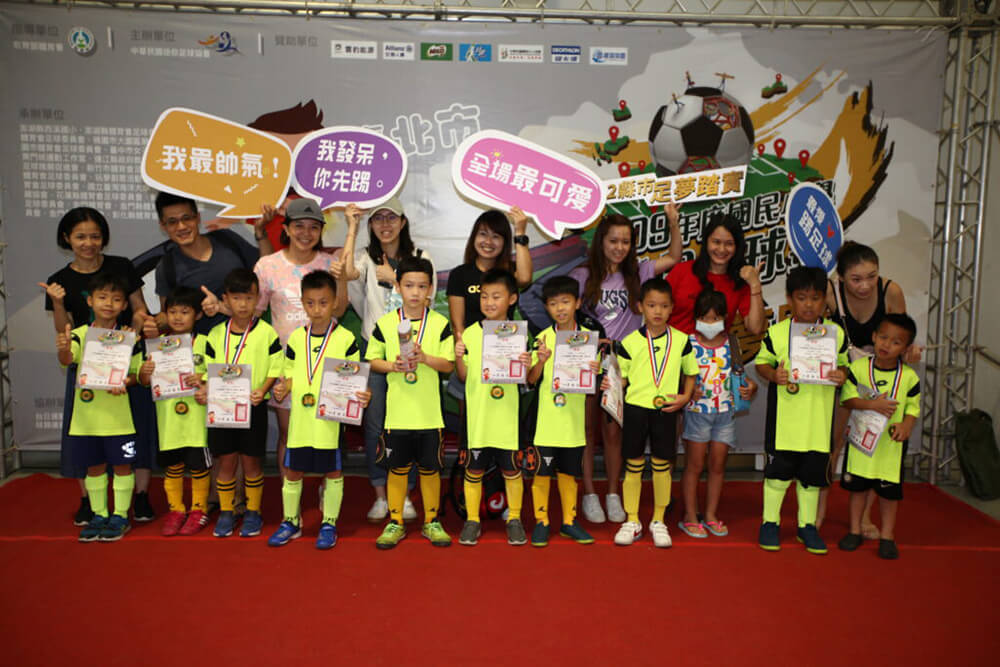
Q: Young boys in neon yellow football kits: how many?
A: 10